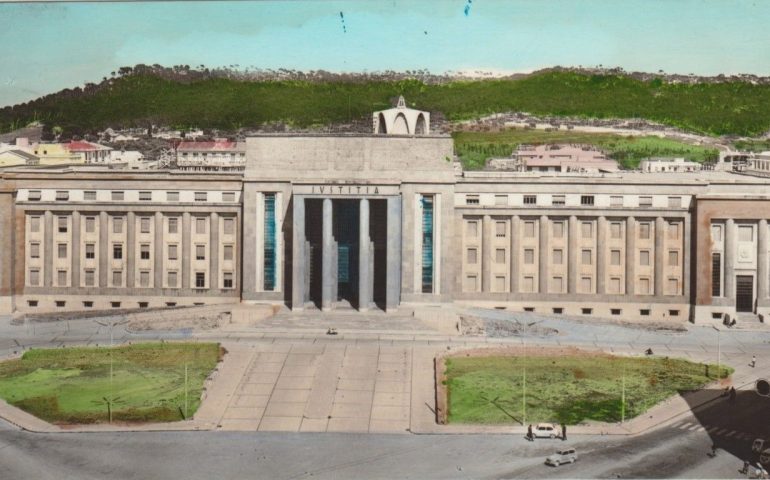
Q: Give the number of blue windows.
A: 2